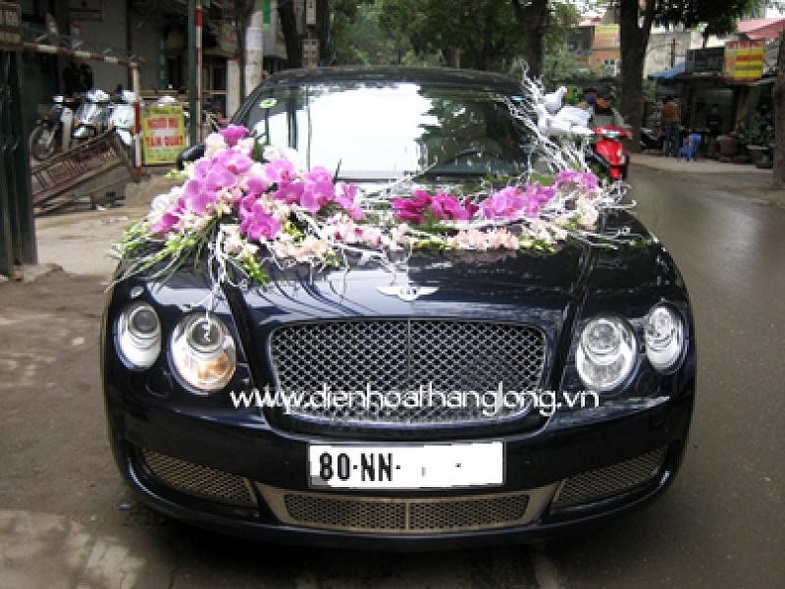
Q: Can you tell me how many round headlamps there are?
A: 4